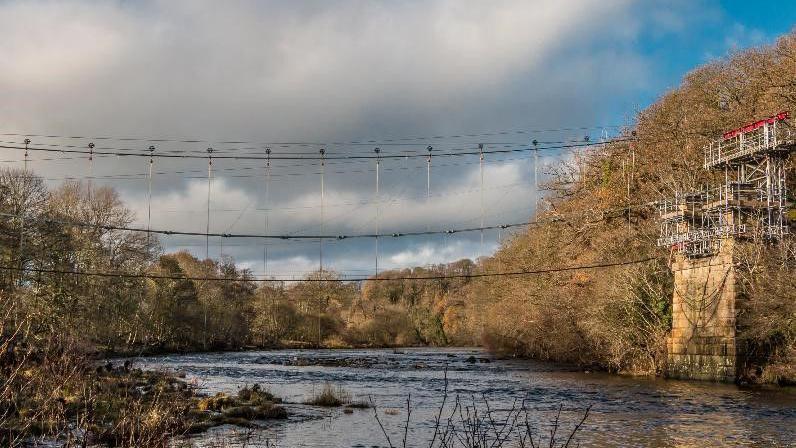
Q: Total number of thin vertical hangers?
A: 12